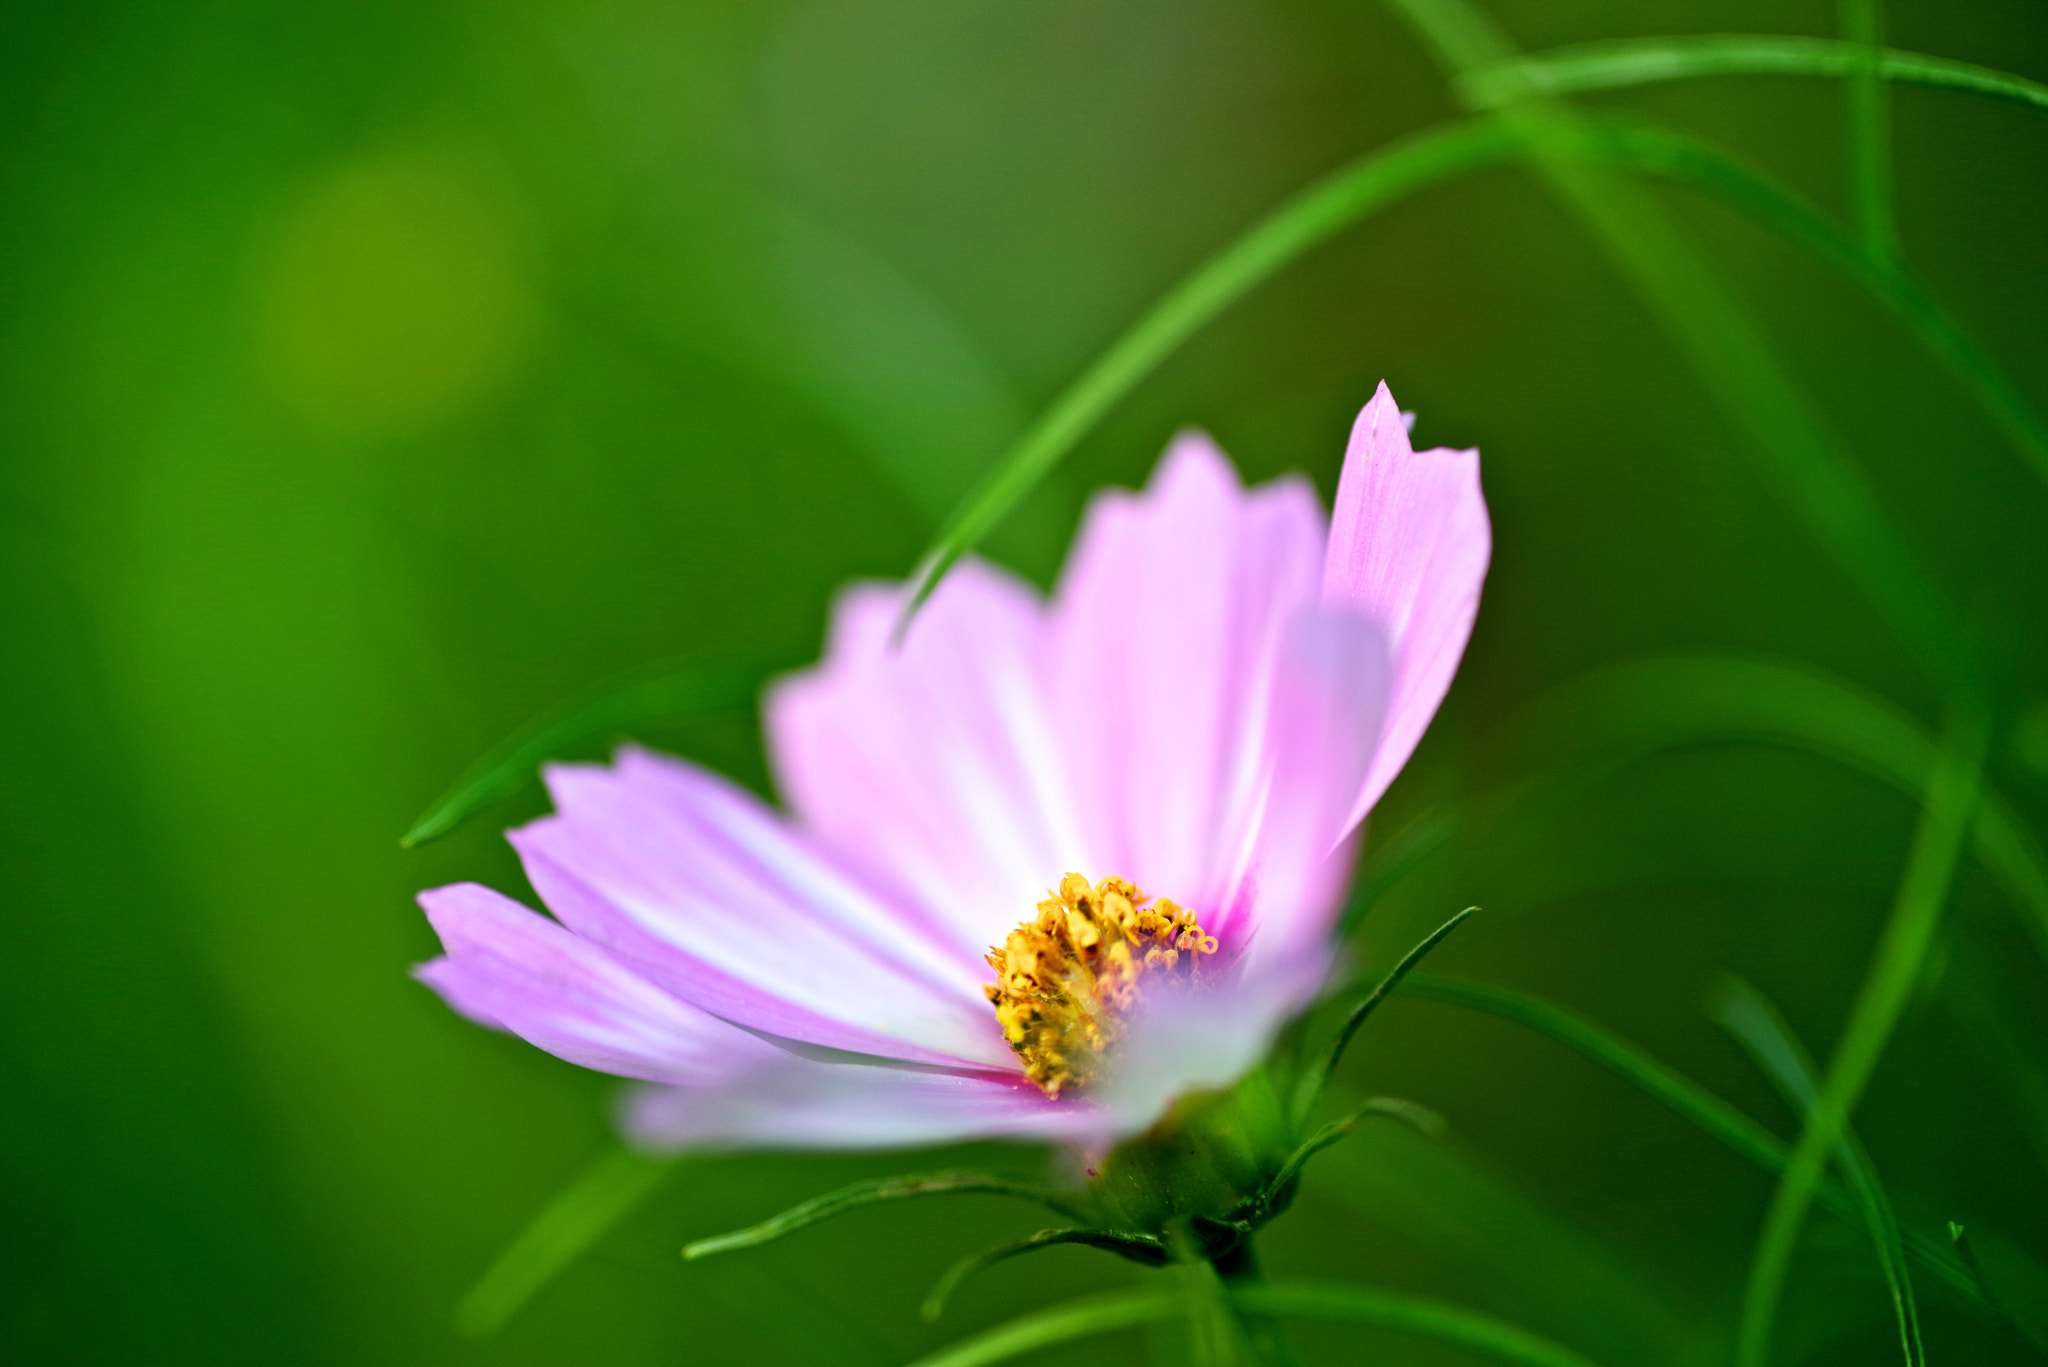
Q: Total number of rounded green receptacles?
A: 1